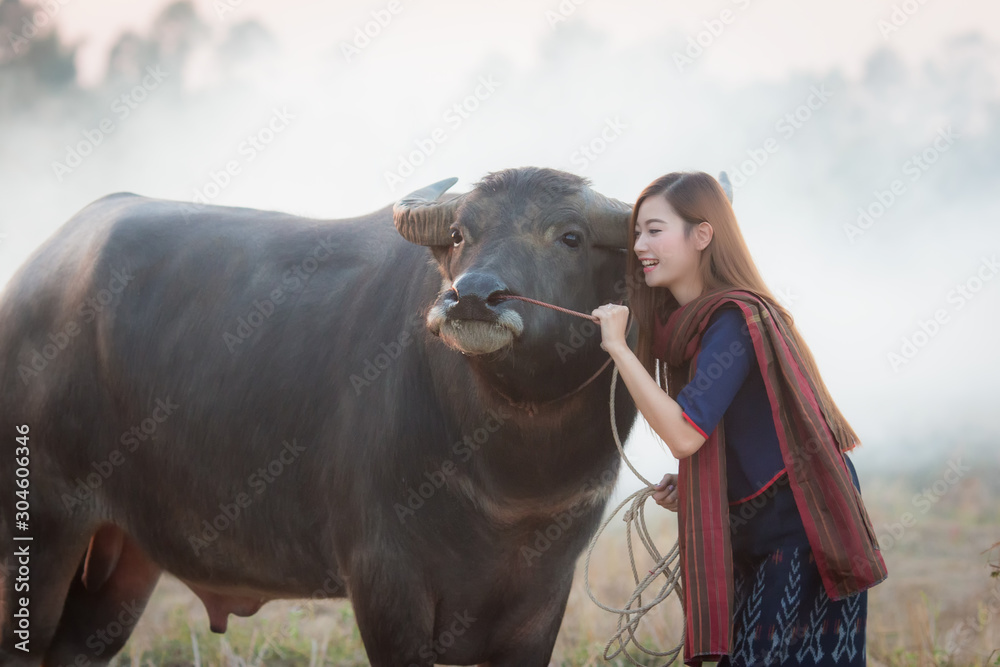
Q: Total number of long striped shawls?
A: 1